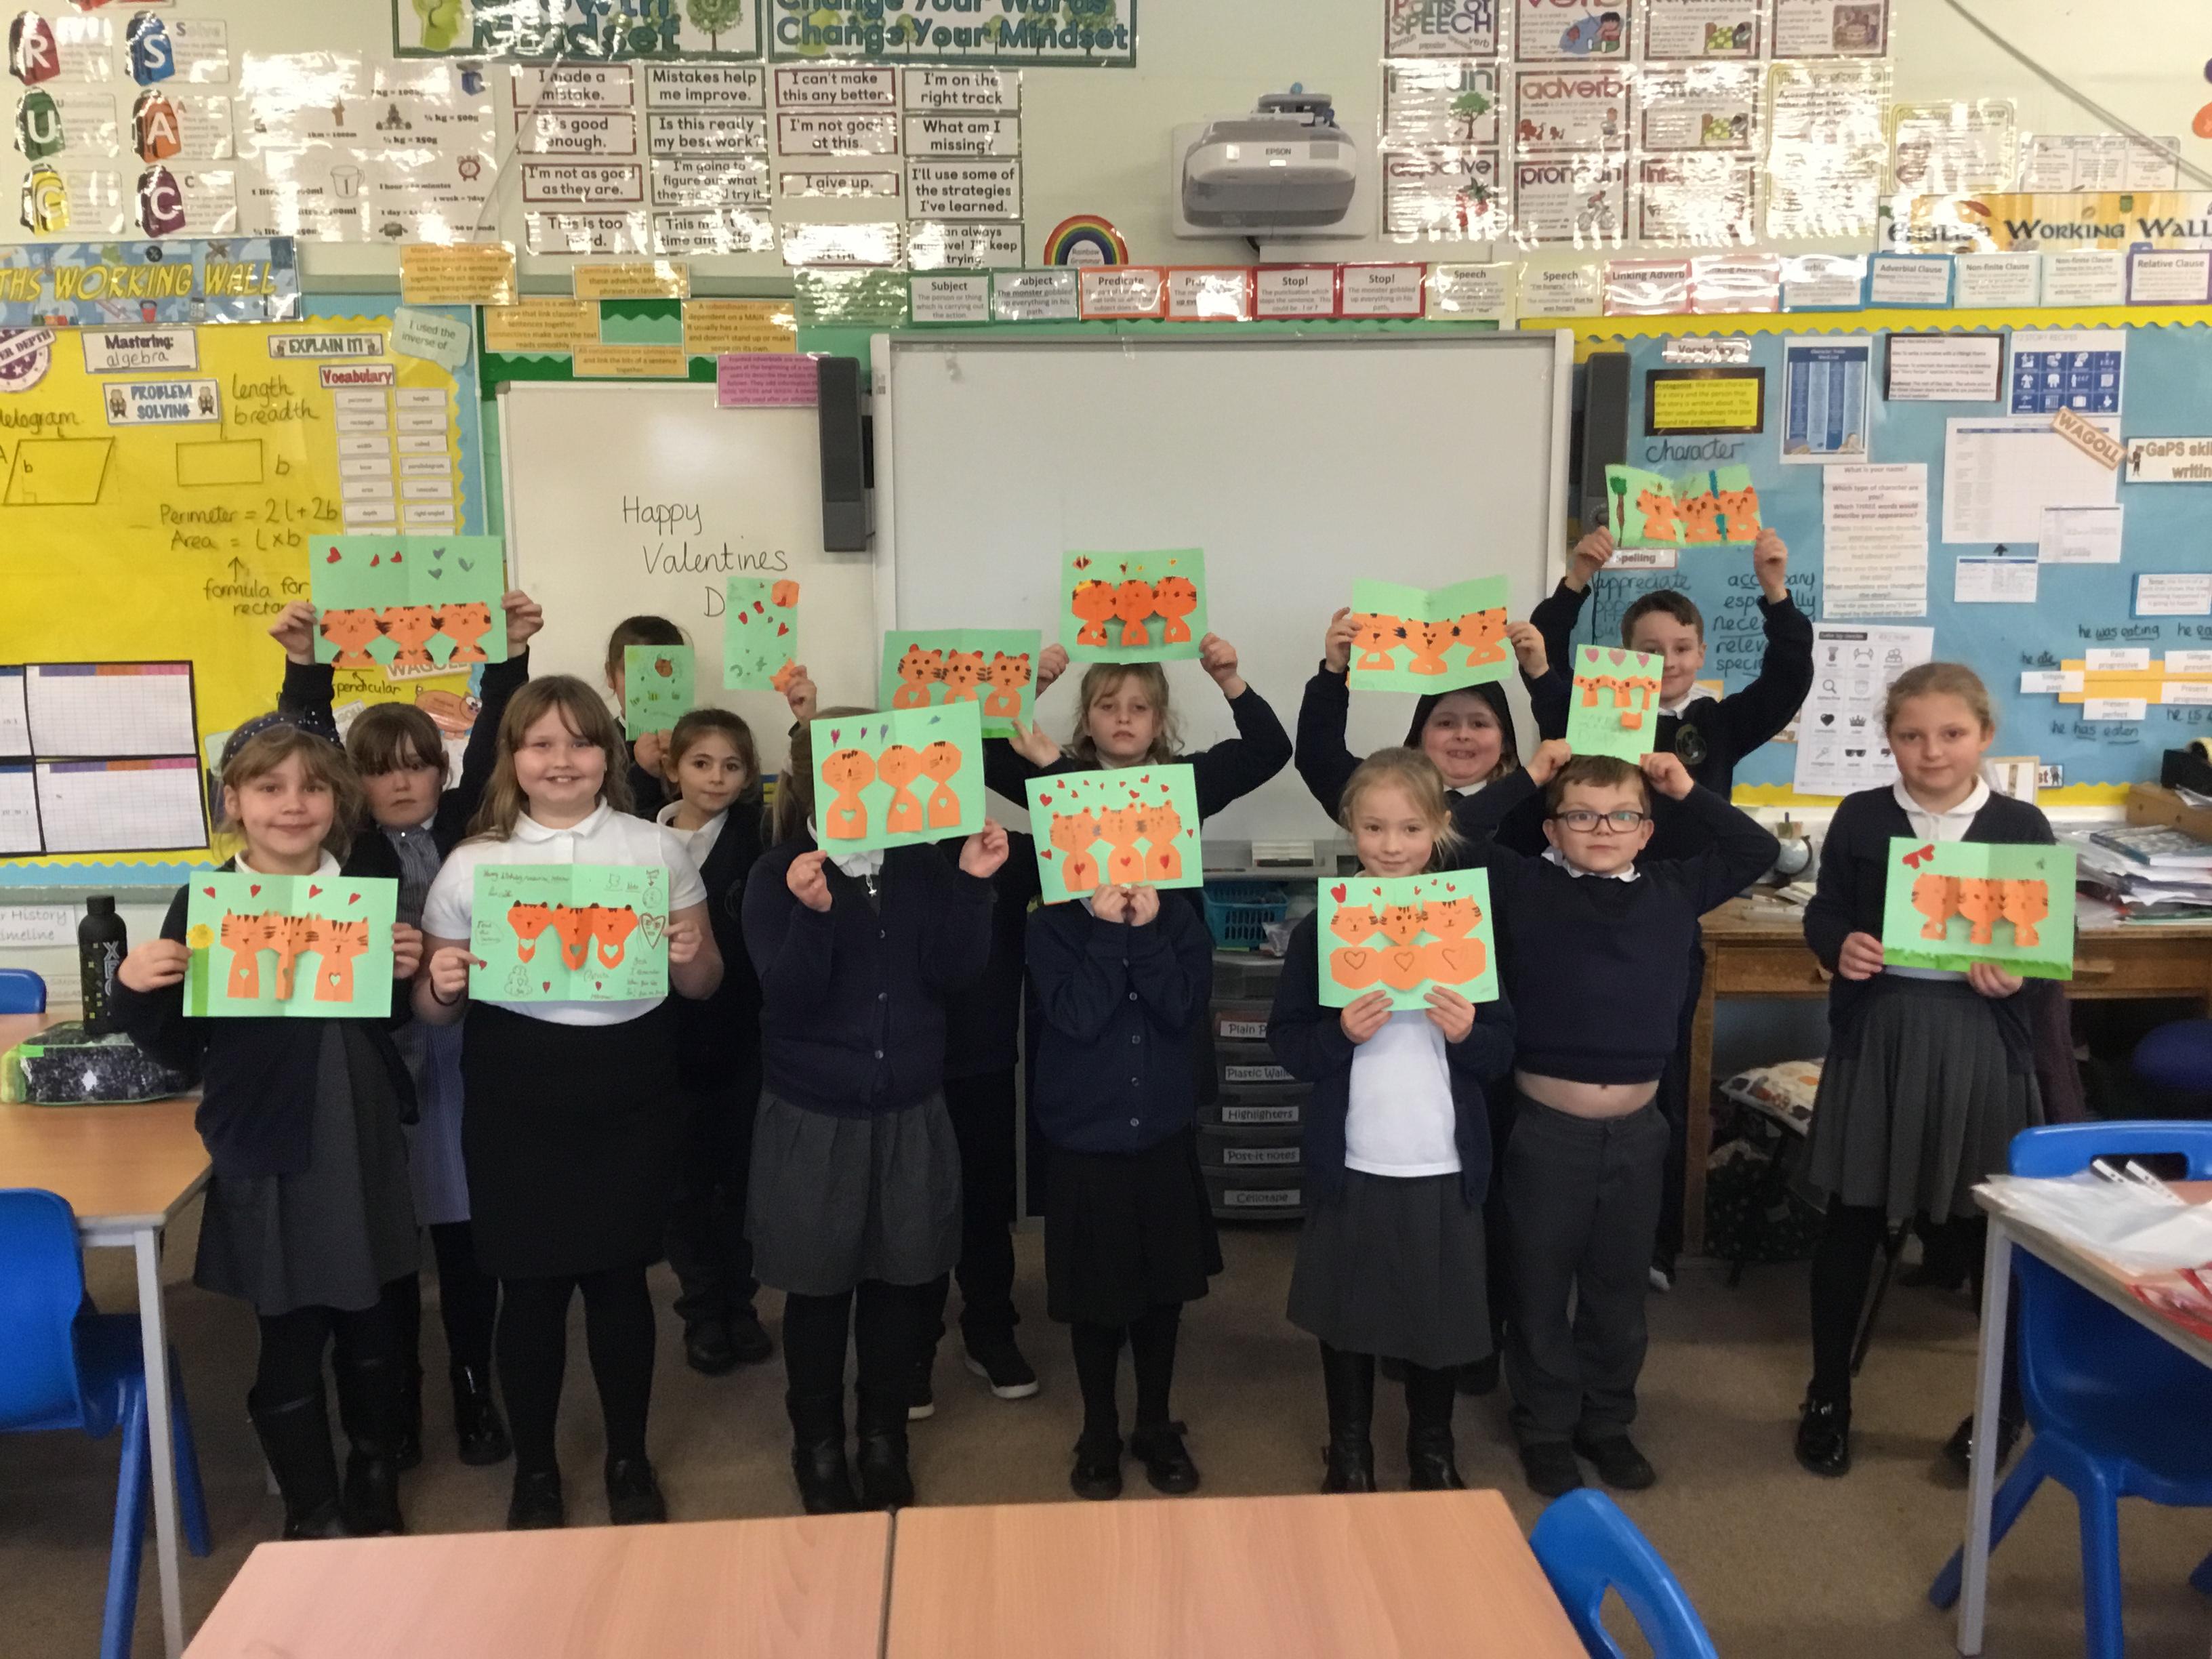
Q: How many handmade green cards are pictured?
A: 14